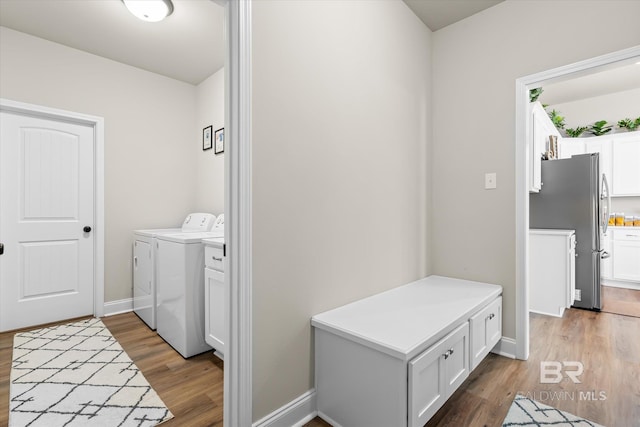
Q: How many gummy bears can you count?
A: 0